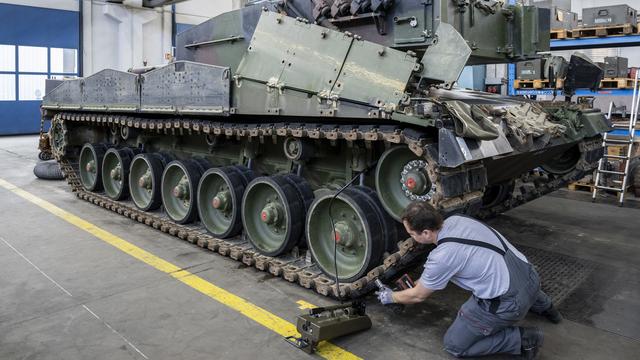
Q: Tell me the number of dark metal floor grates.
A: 1